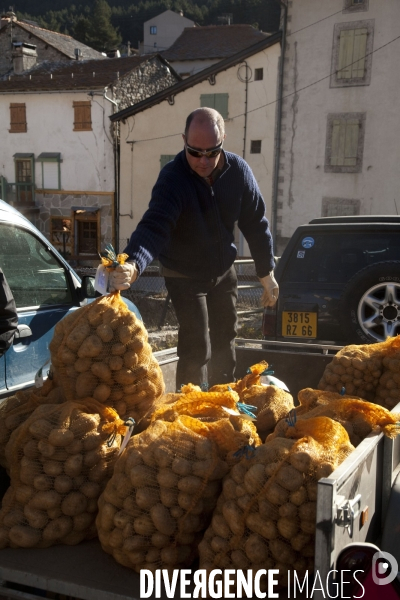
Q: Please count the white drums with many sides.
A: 0